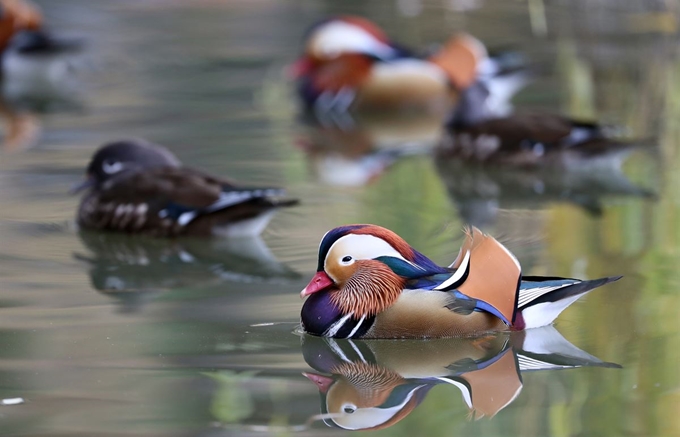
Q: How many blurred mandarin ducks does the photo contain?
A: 4